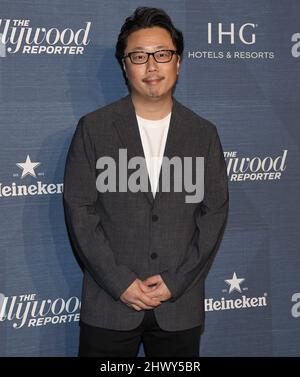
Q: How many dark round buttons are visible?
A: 2